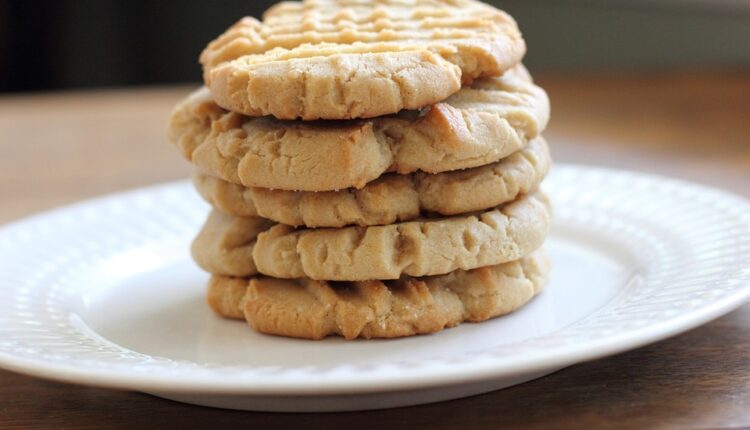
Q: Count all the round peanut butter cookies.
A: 5